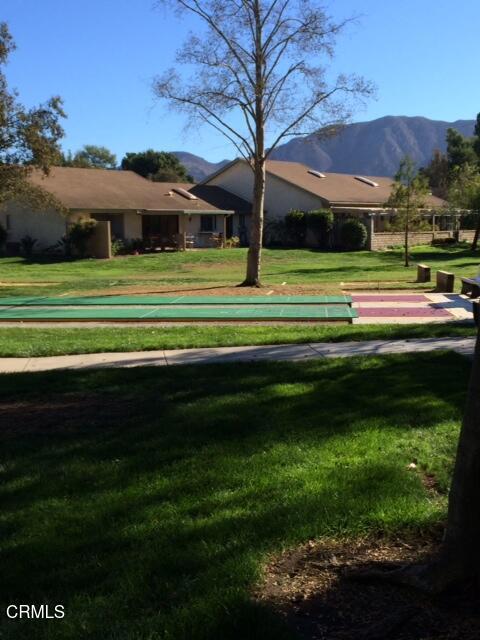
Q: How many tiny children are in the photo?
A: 0